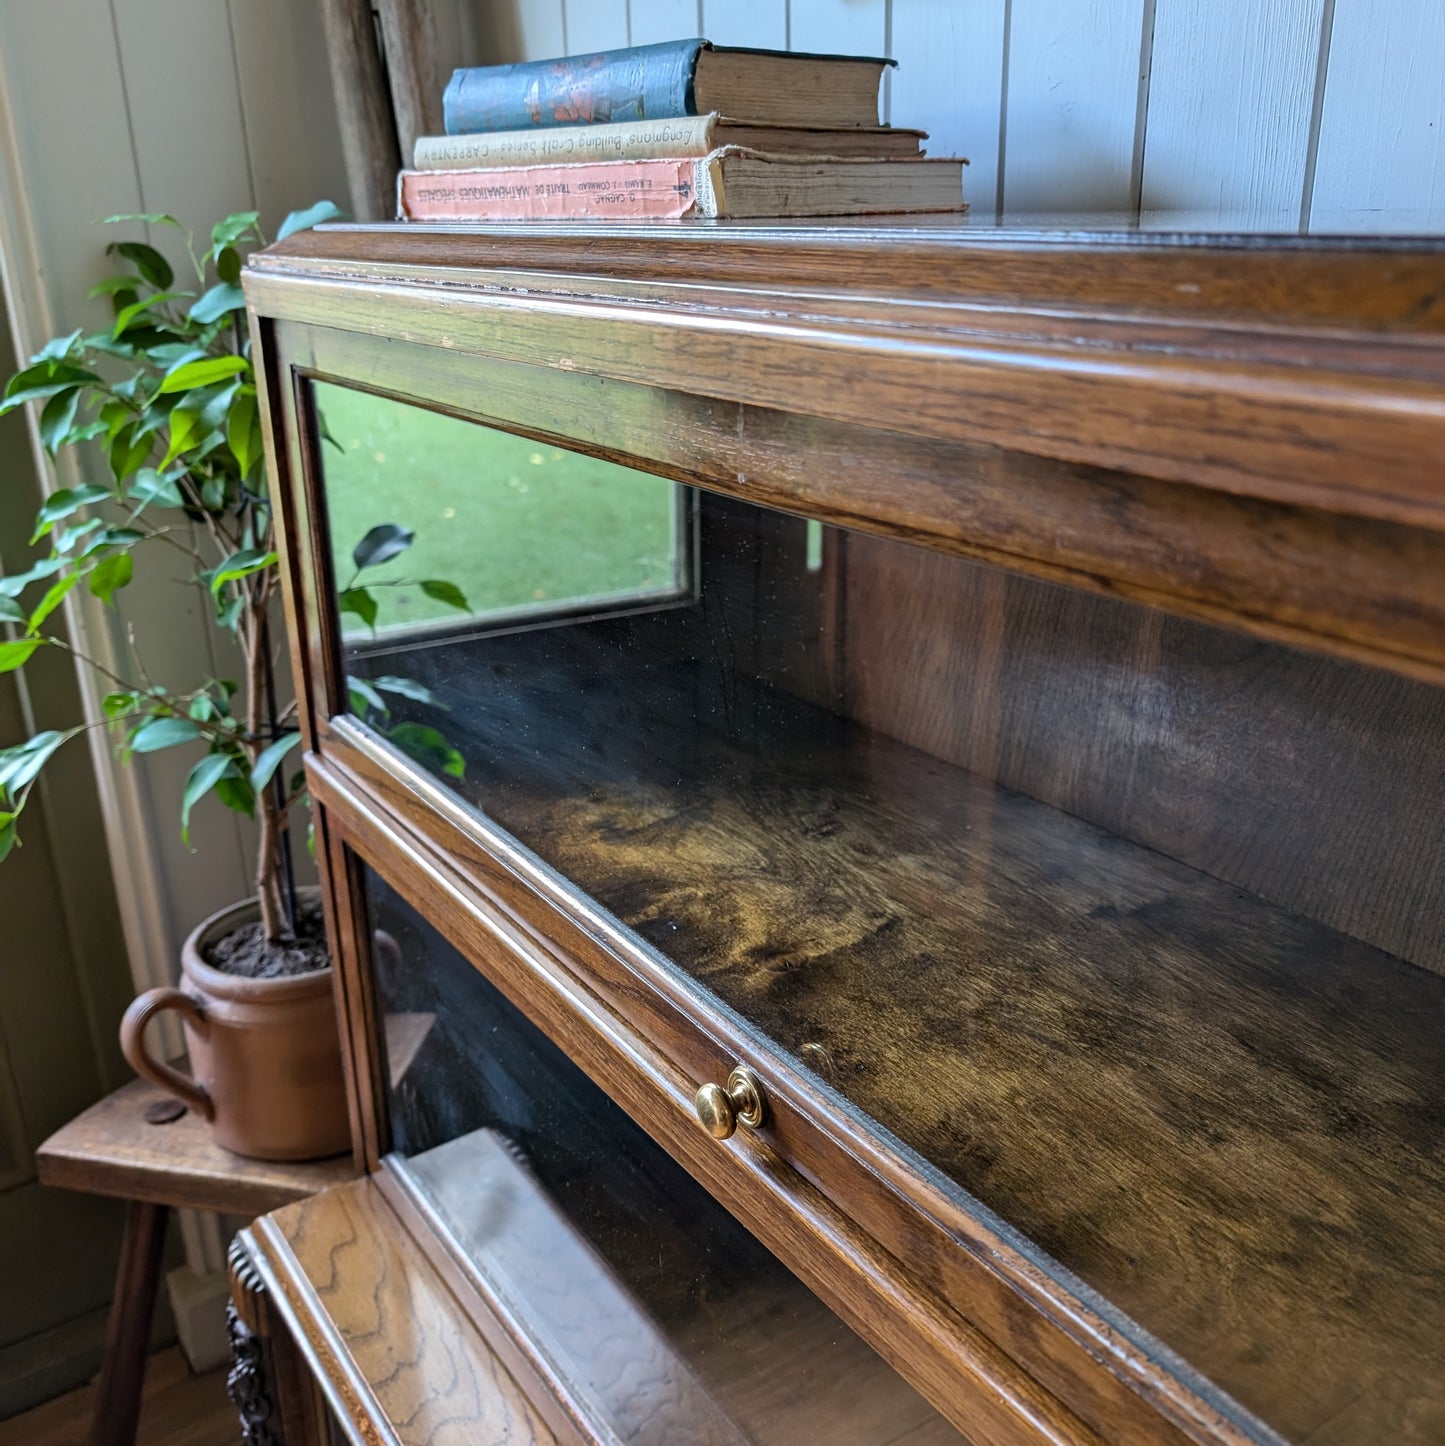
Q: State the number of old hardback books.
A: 3